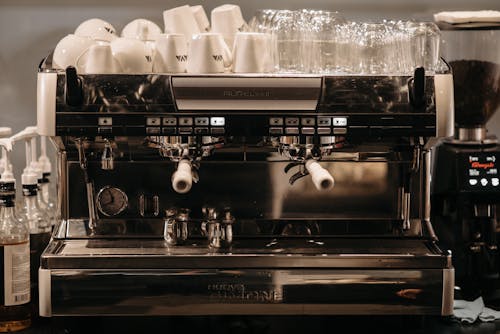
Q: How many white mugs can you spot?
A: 11